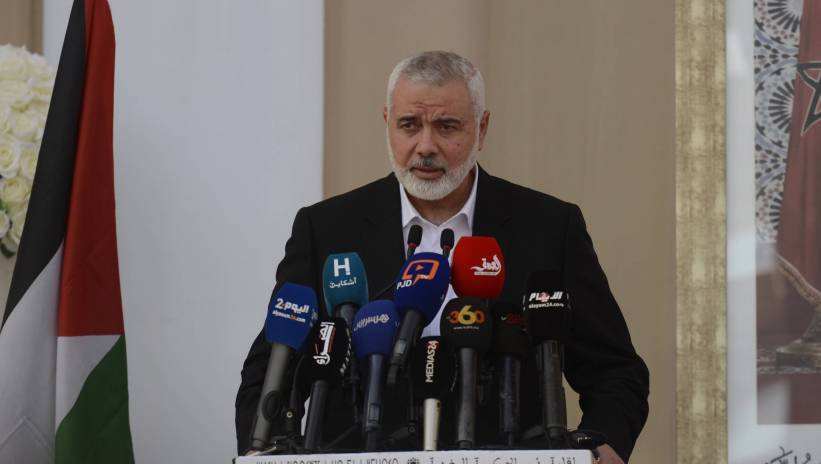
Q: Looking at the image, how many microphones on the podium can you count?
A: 12